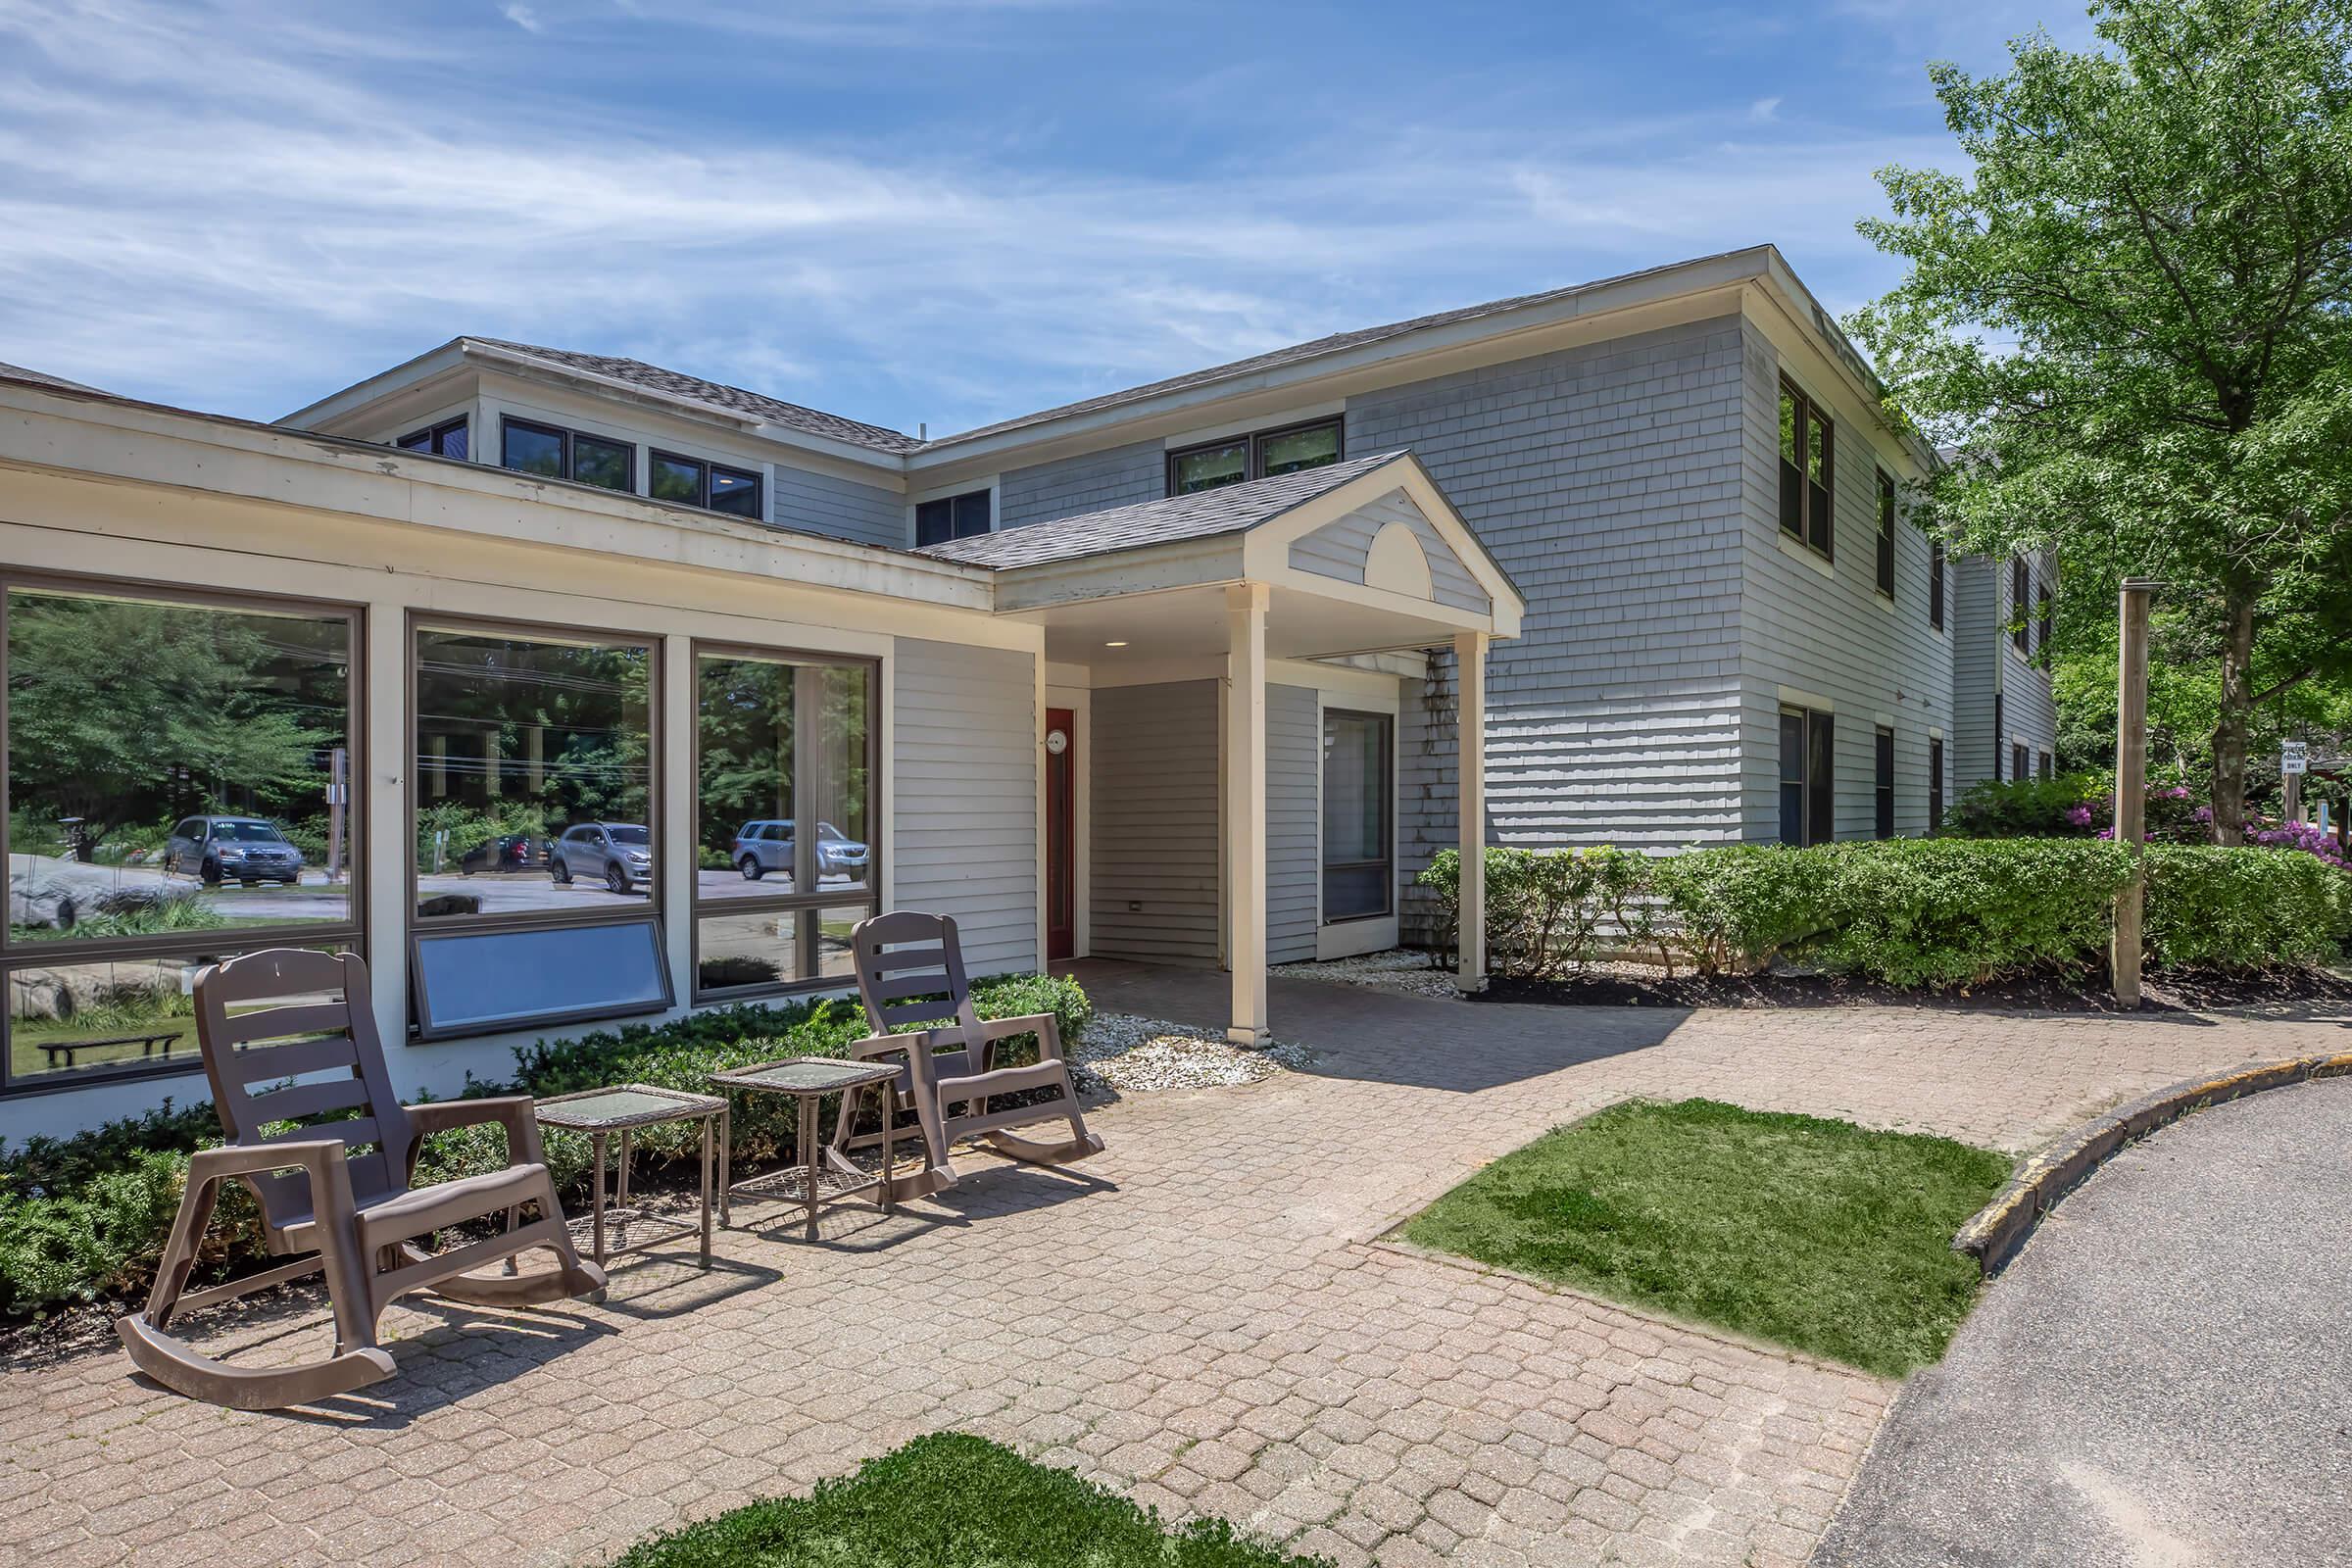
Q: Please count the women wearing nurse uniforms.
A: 0